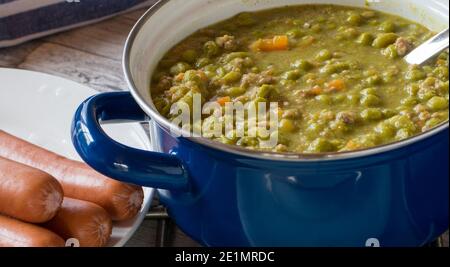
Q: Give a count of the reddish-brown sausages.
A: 4